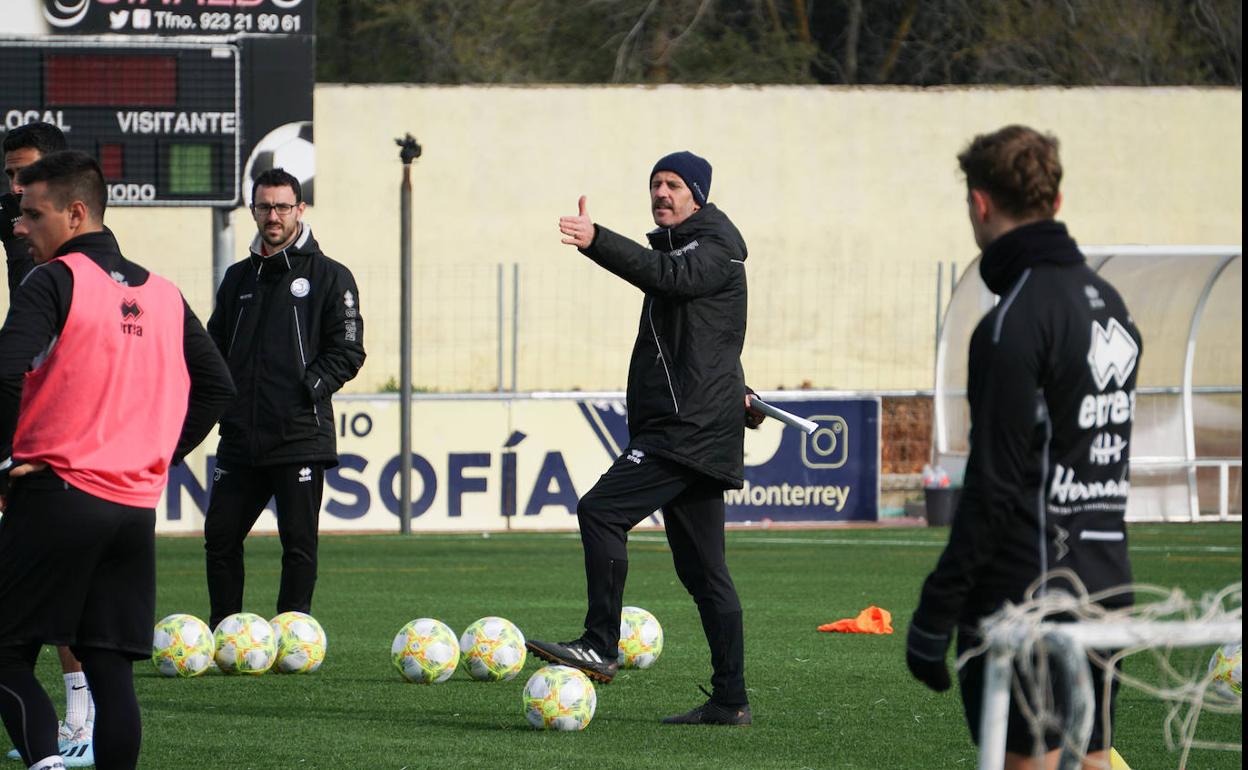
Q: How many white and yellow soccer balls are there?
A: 8